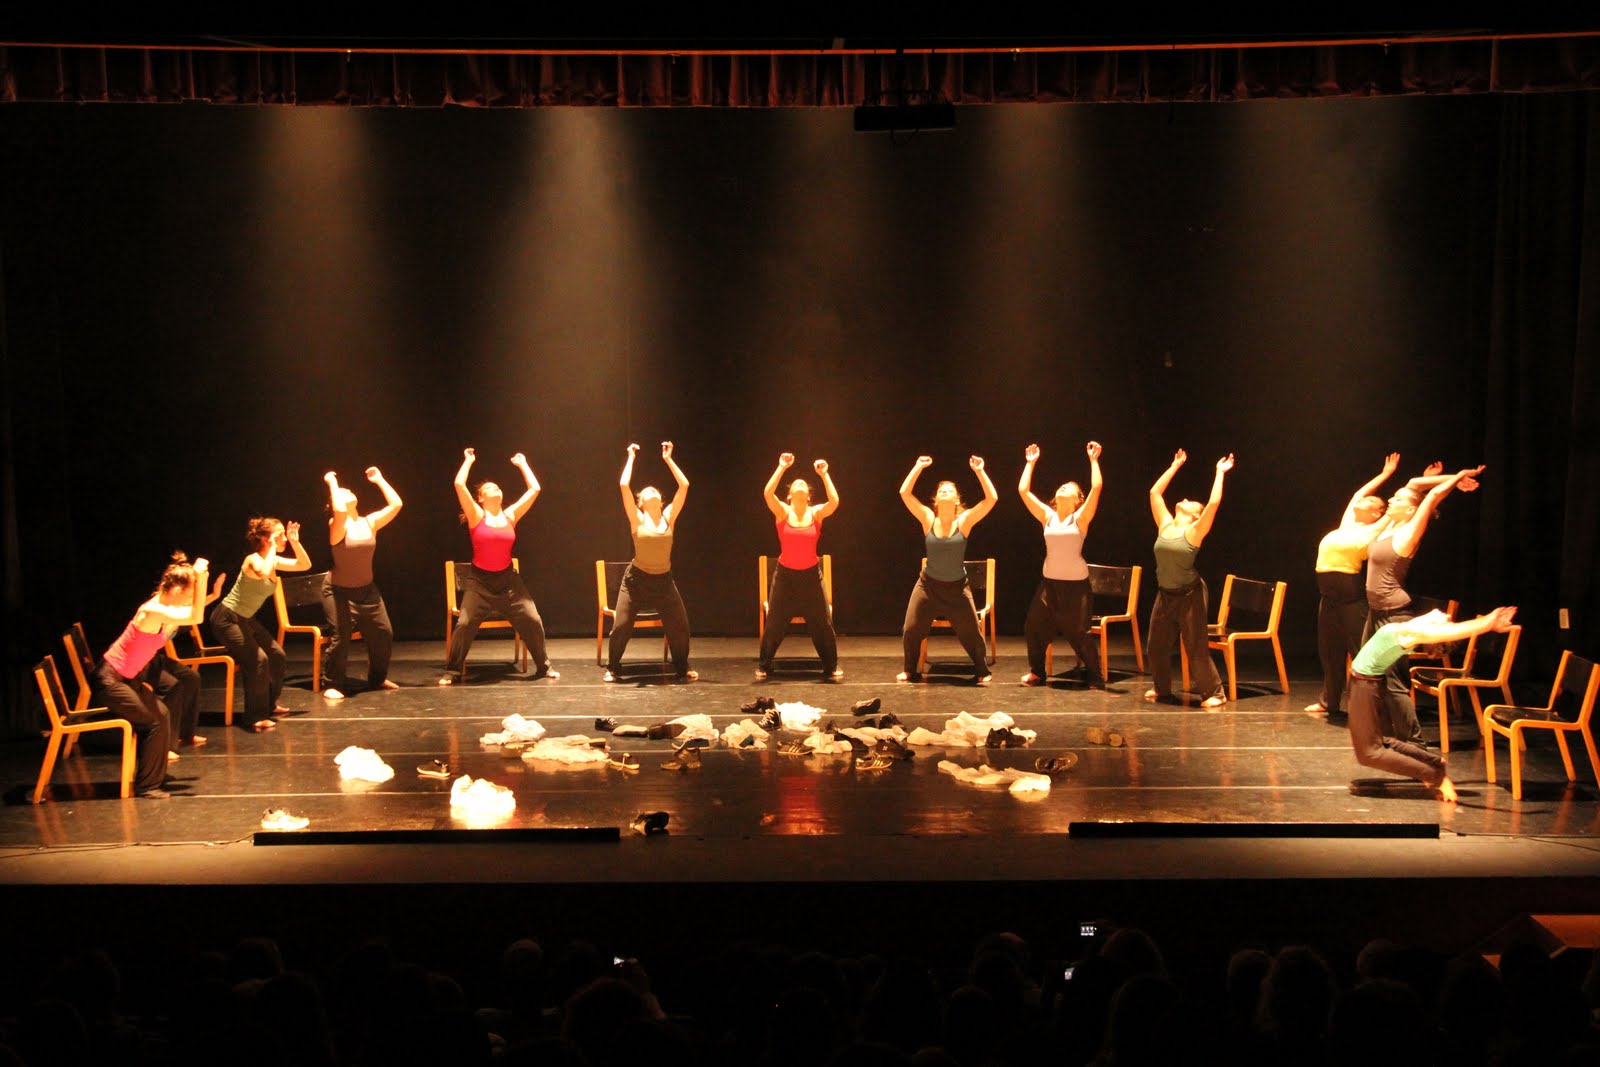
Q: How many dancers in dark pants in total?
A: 13